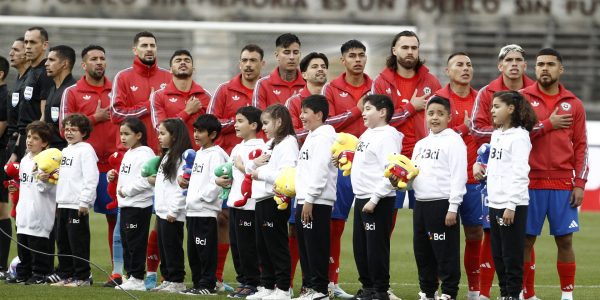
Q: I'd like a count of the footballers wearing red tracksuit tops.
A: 11